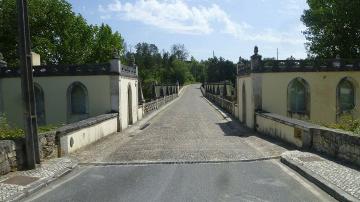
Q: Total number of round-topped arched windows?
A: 4